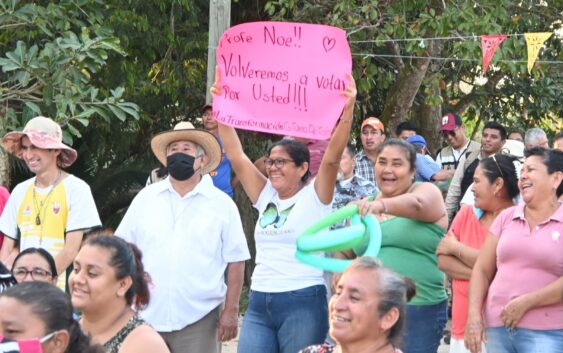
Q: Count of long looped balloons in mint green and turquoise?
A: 2